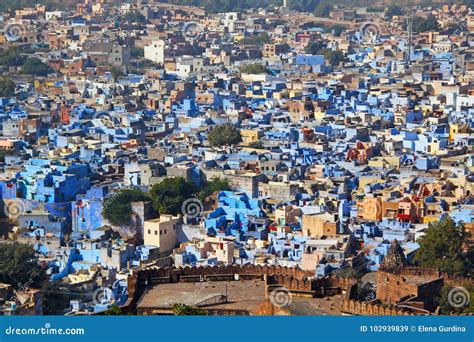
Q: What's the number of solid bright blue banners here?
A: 1